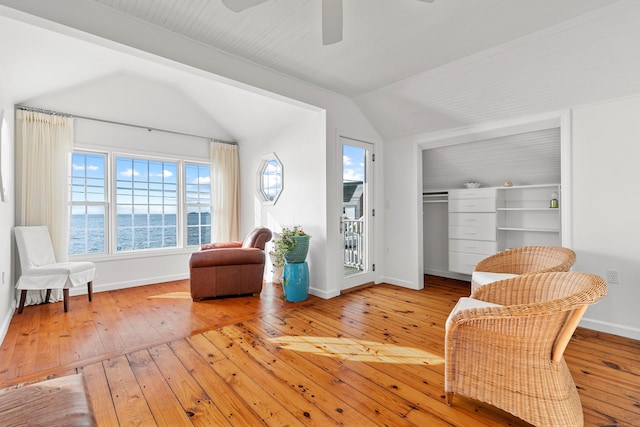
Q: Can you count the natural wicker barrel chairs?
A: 2